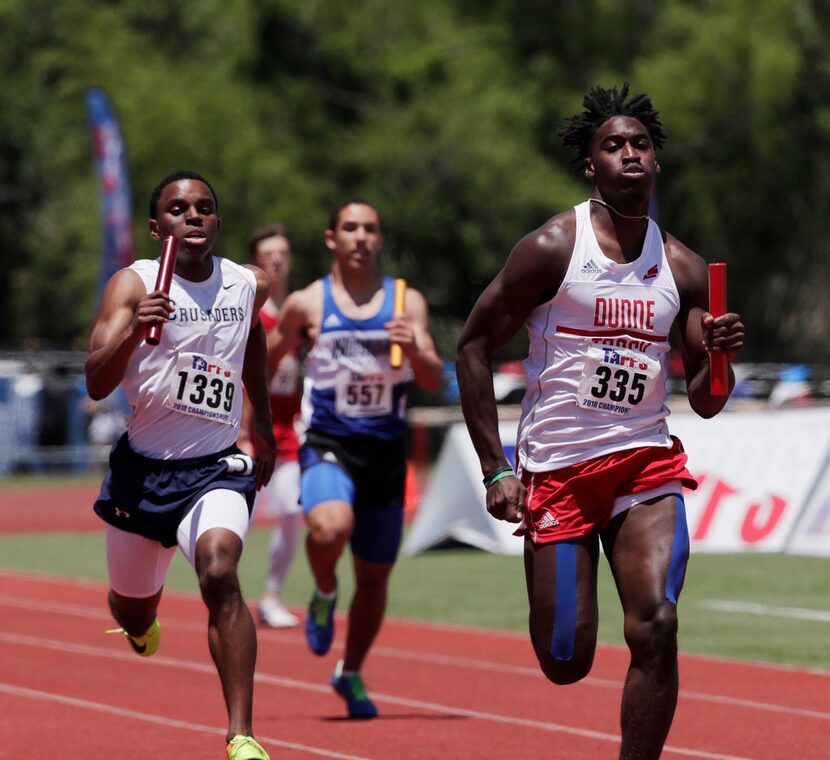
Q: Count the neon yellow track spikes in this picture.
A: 2